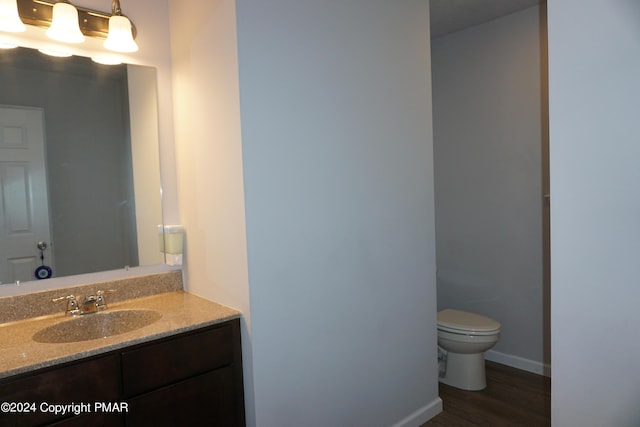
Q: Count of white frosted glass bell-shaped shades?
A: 3